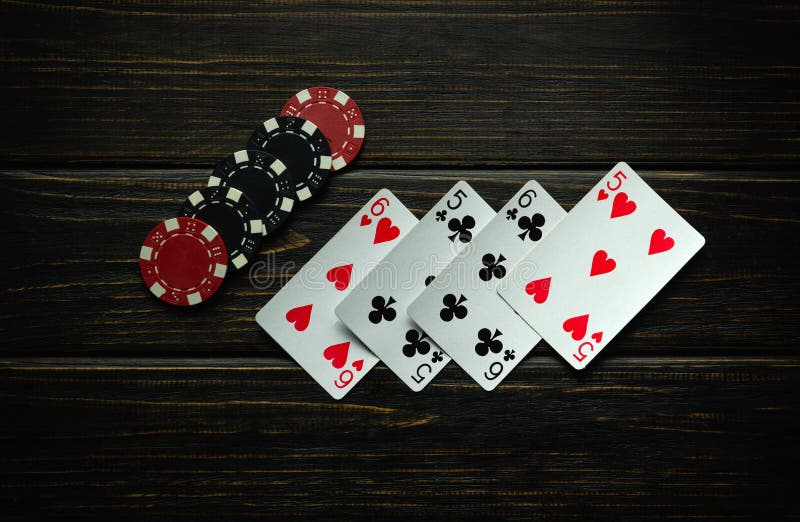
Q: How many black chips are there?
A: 3